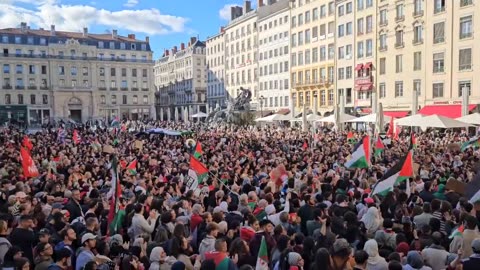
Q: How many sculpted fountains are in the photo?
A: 1